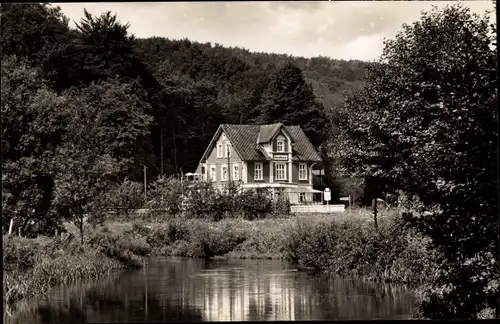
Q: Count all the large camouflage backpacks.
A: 0